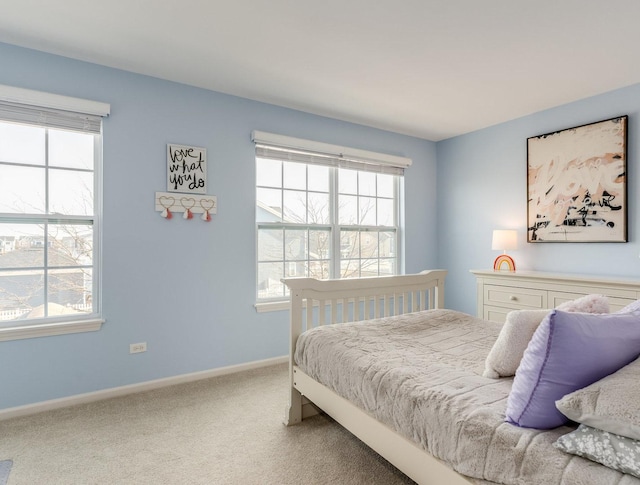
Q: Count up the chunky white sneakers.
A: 0